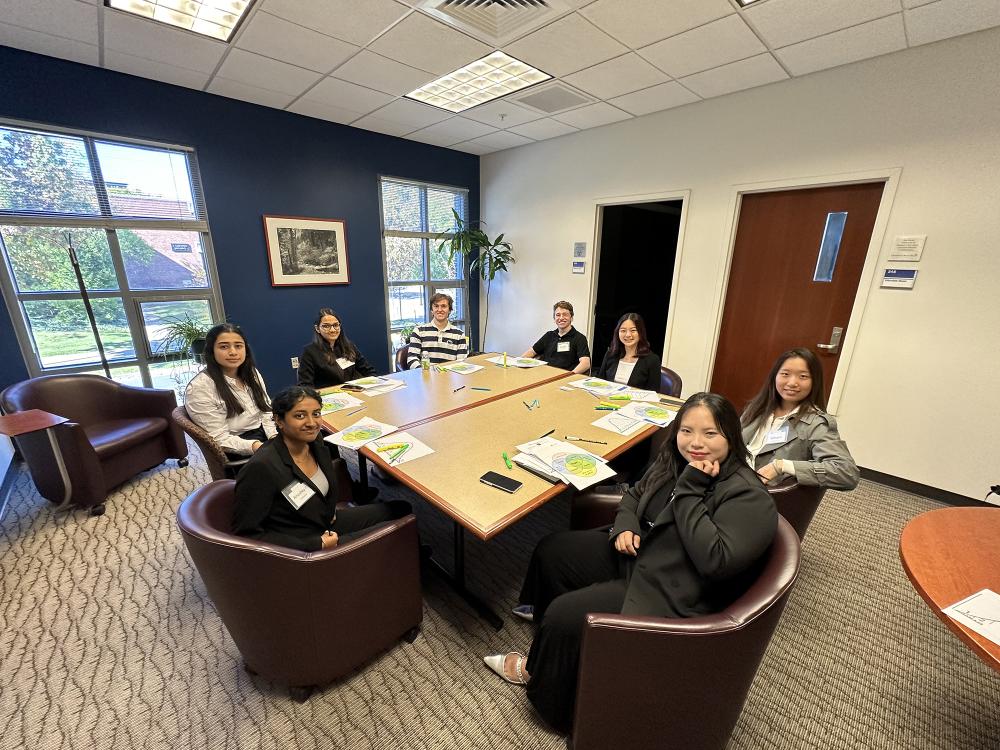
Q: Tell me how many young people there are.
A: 8